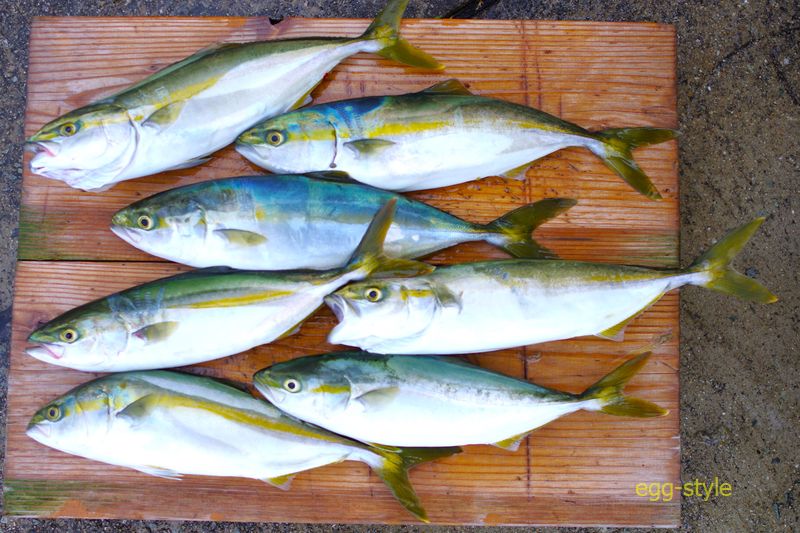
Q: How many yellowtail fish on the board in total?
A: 7